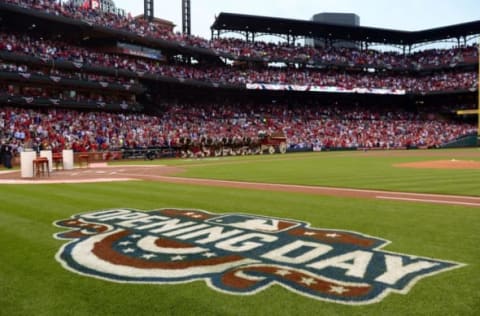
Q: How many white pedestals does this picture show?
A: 3